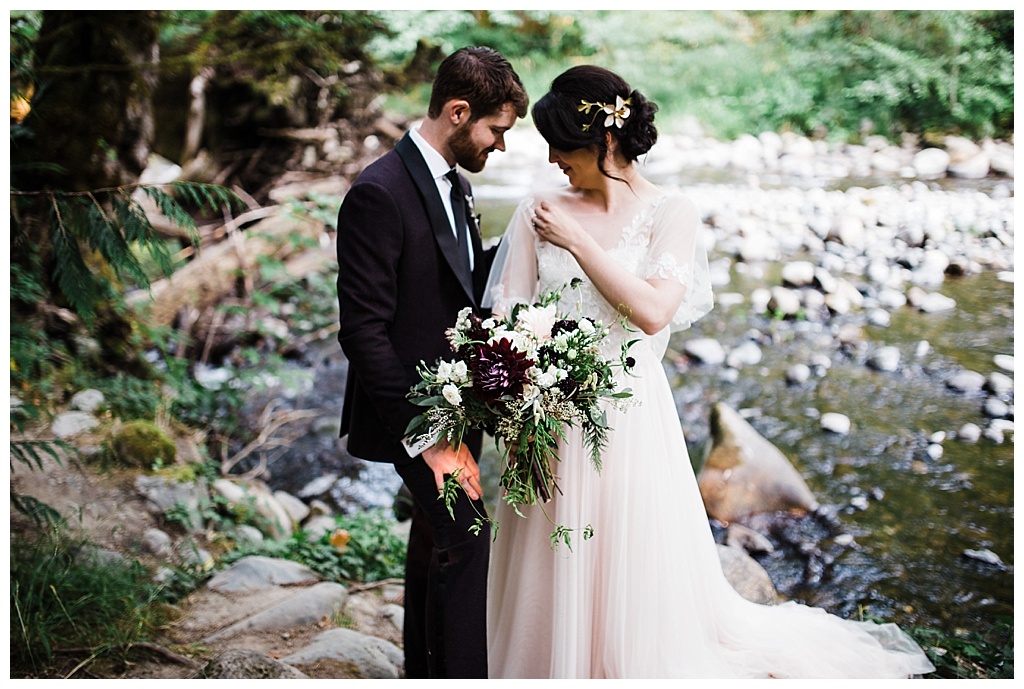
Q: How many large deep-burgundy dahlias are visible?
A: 1